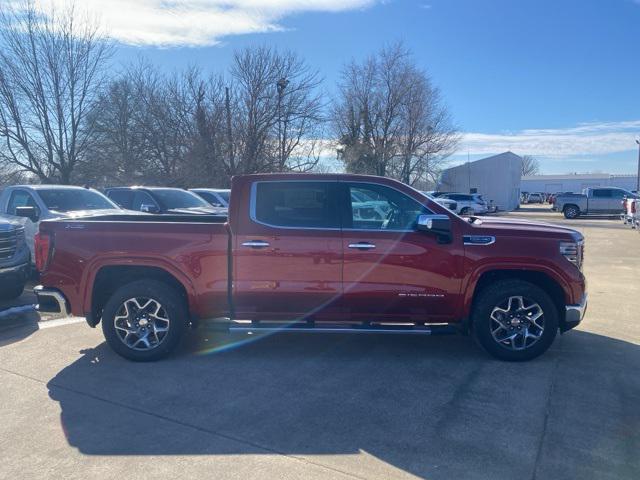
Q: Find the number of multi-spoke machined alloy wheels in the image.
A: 2